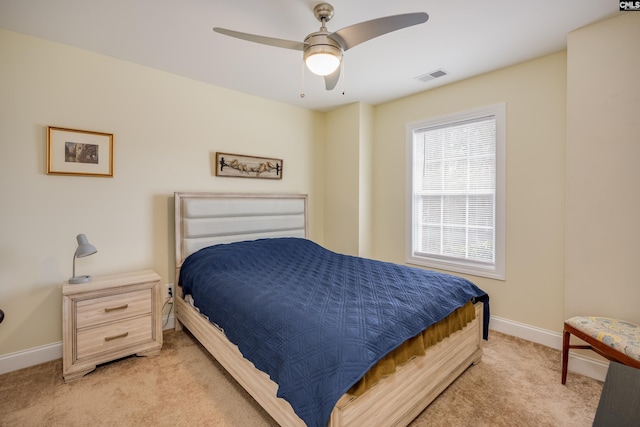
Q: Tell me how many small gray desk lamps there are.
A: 1